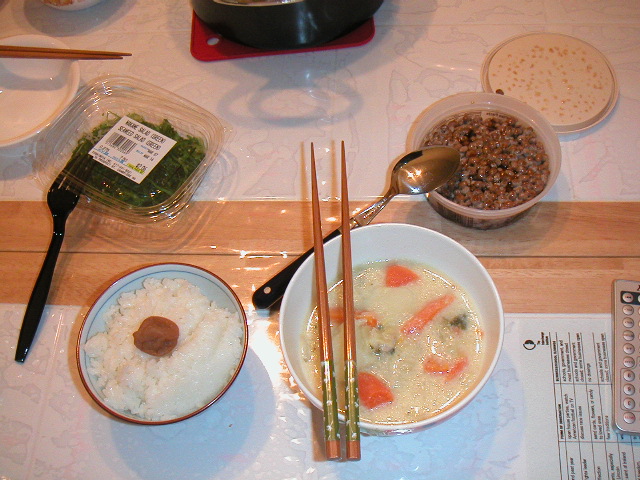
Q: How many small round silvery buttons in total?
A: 10